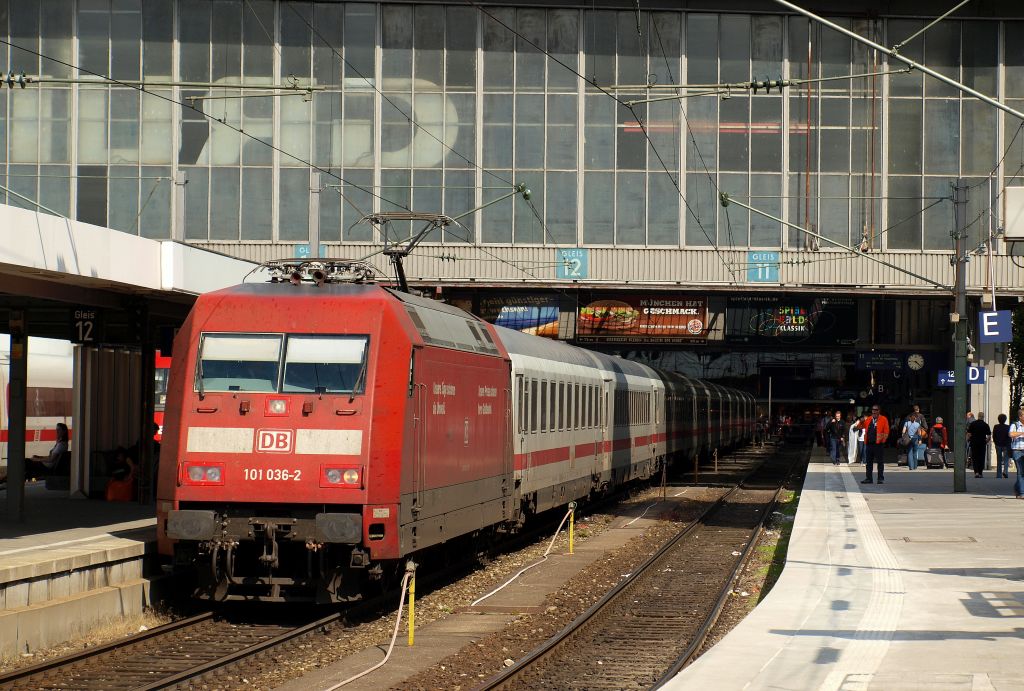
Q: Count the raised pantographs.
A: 1